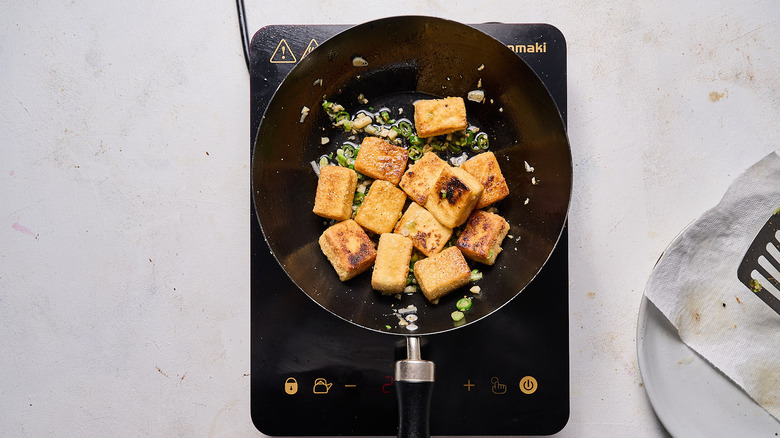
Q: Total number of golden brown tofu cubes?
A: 12